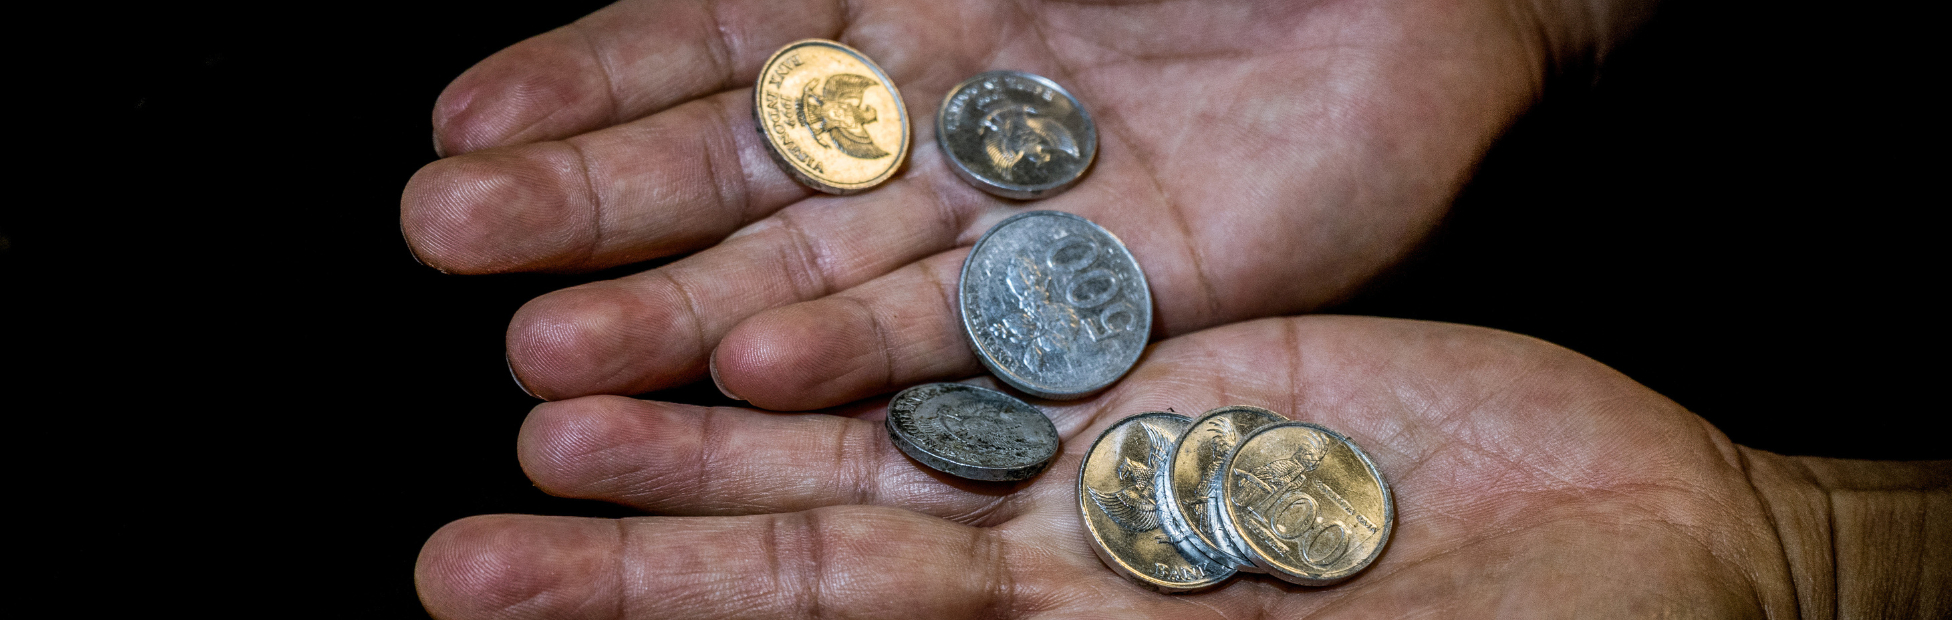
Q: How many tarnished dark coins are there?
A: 1